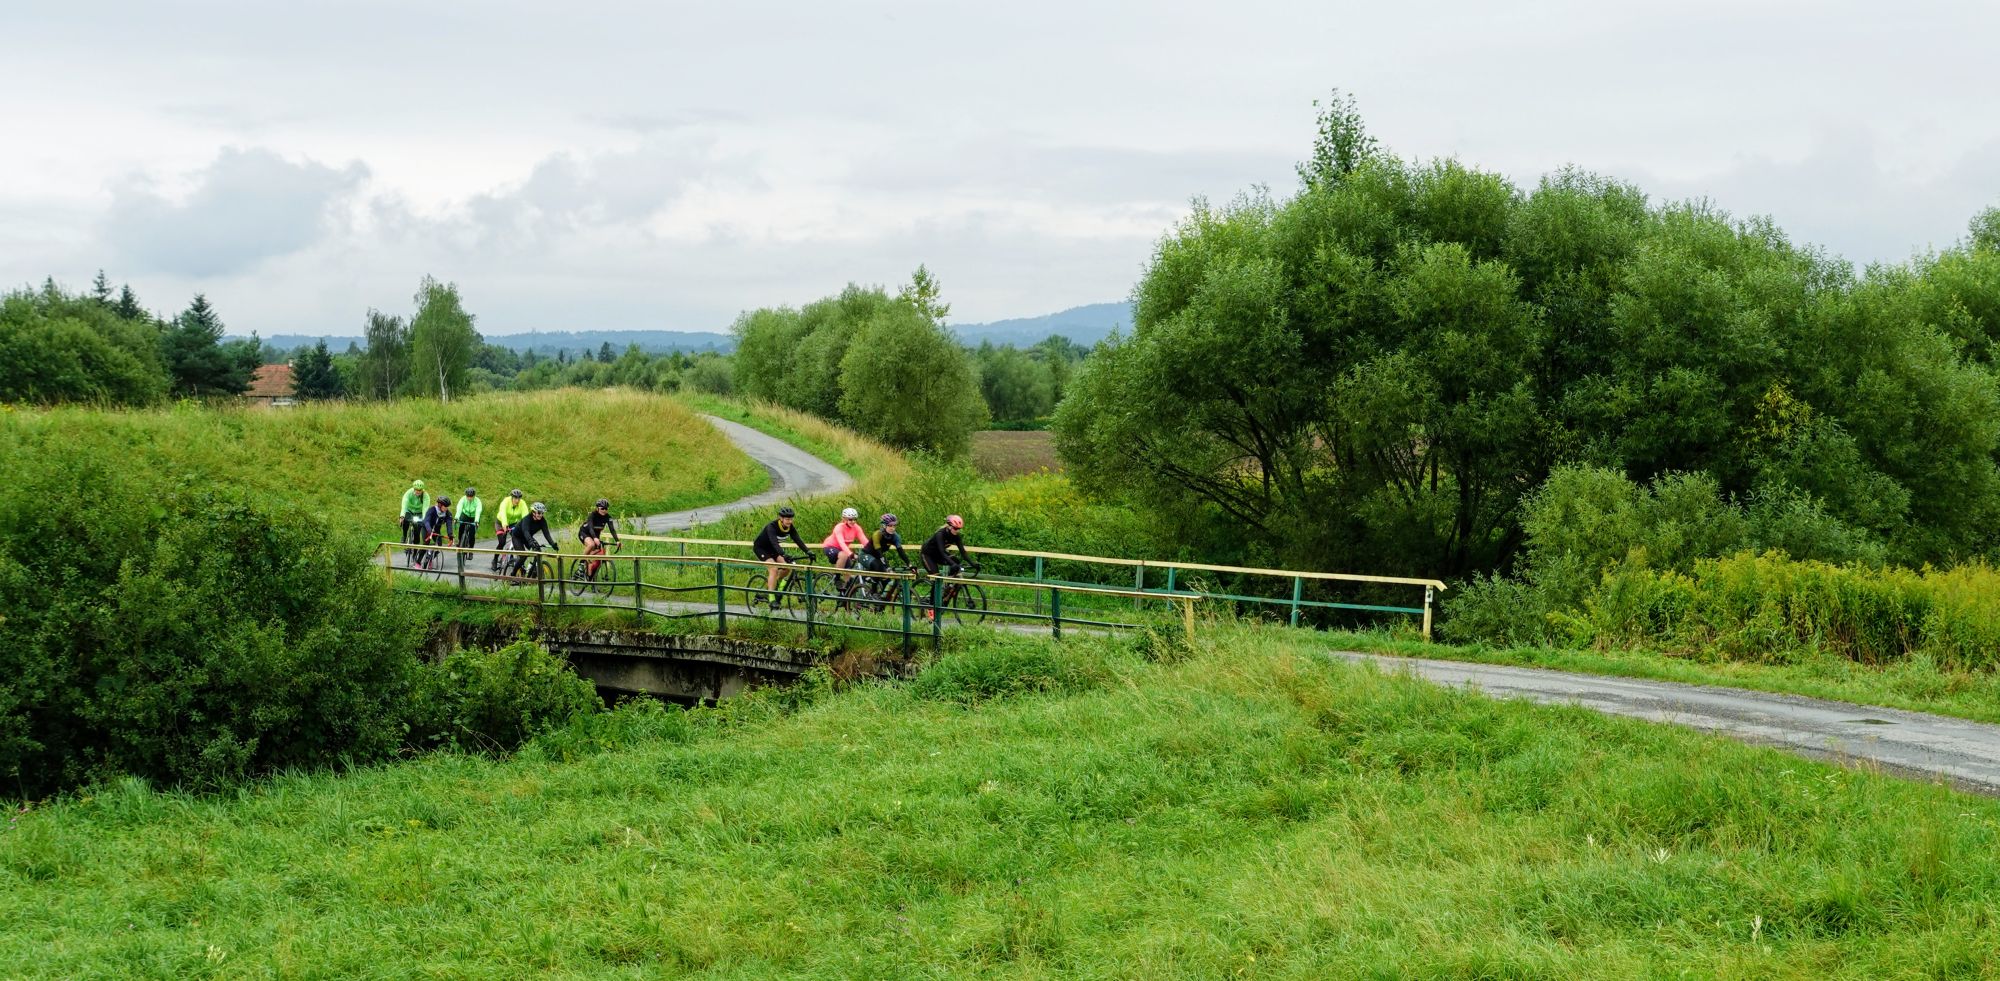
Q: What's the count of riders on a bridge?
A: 10